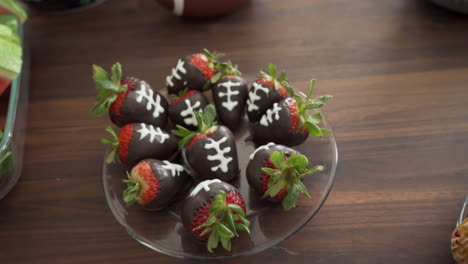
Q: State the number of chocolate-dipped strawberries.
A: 11